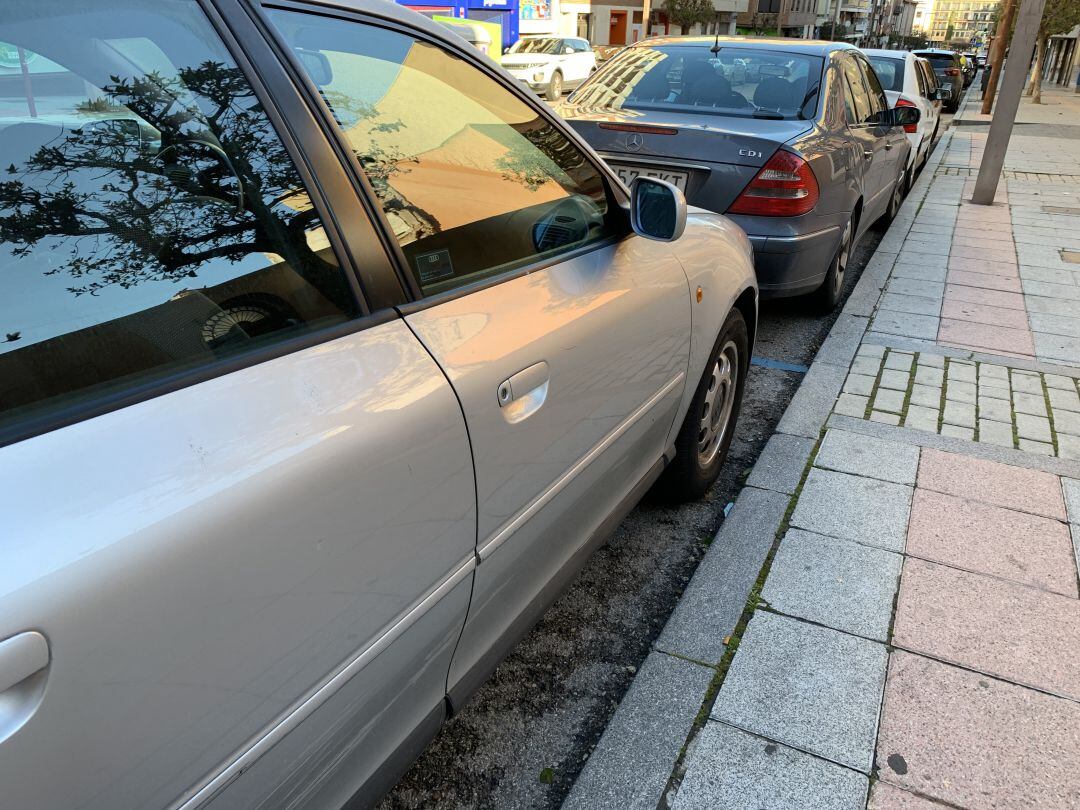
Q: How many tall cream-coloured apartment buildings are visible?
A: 1